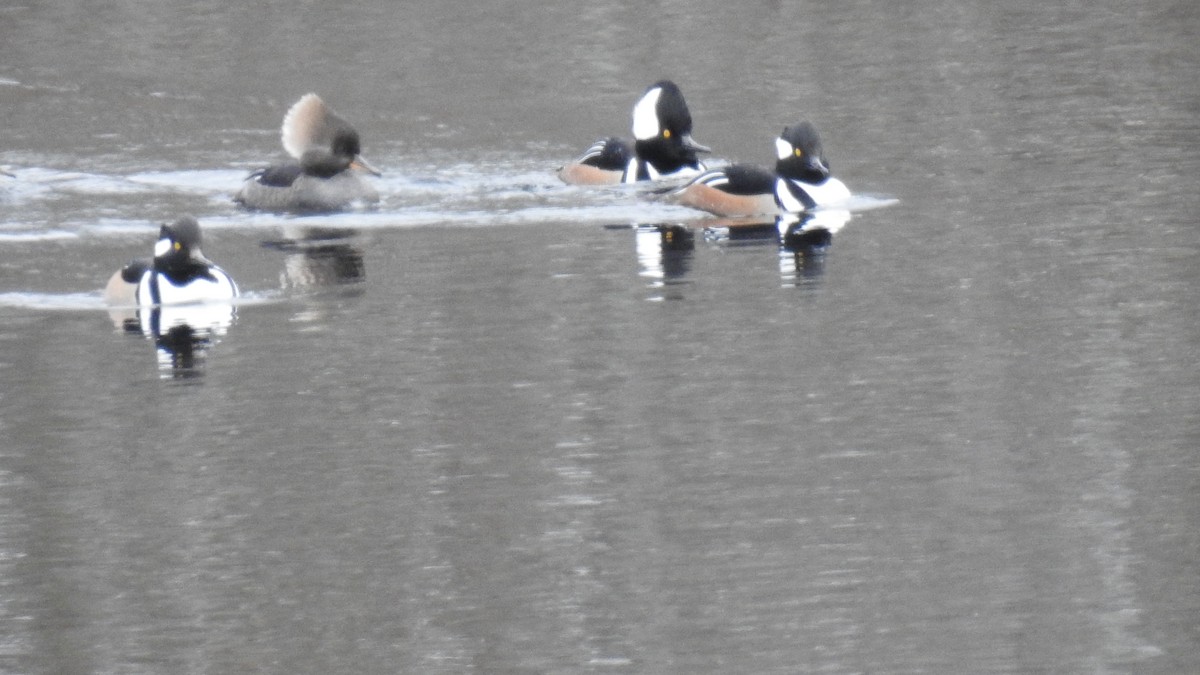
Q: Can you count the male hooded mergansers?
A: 3